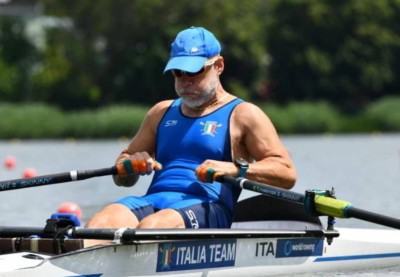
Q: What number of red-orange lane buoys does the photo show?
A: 3